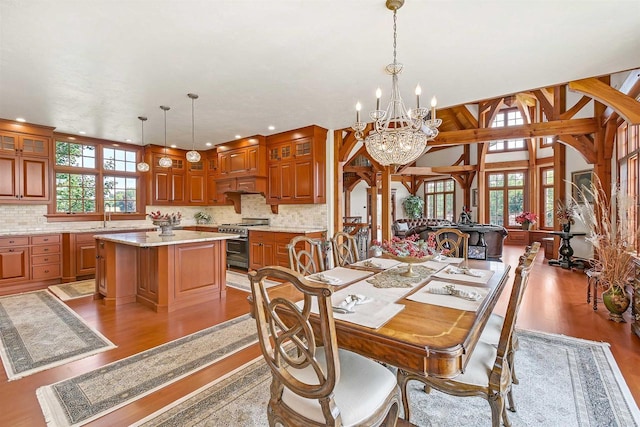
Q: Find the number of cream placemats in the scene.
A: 6